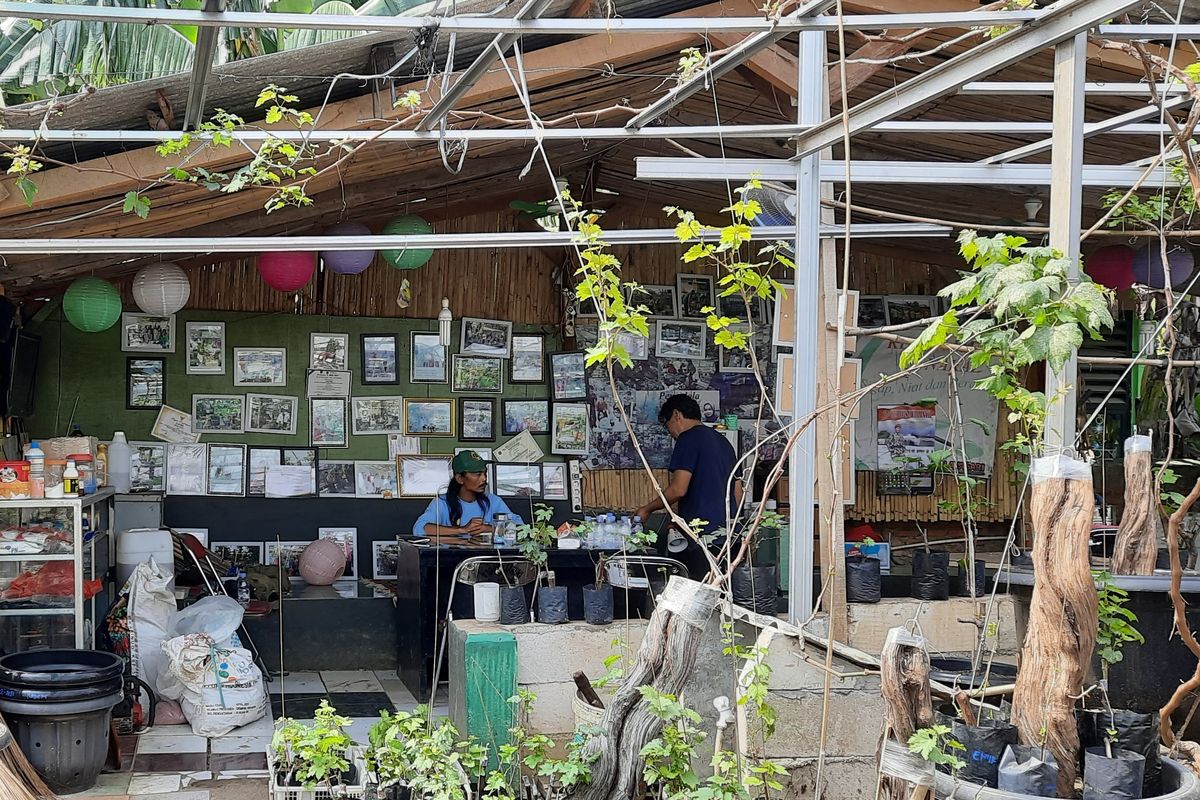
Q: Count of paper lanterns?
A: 8